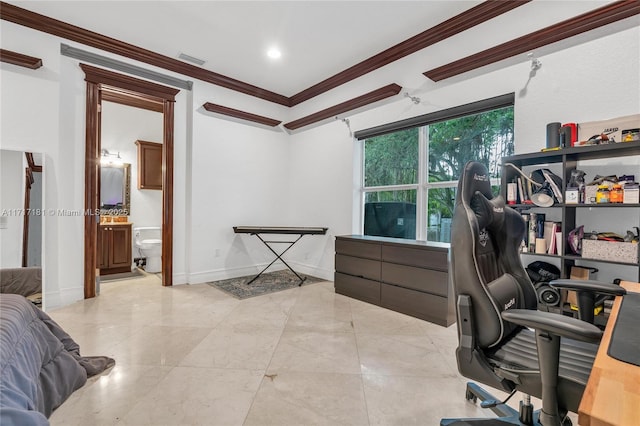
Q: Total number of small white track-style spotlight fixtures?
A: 3